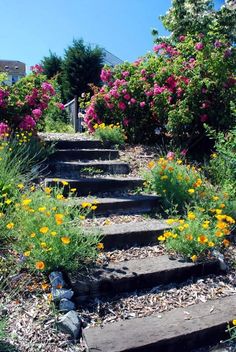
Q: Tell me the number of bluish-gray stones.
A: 4